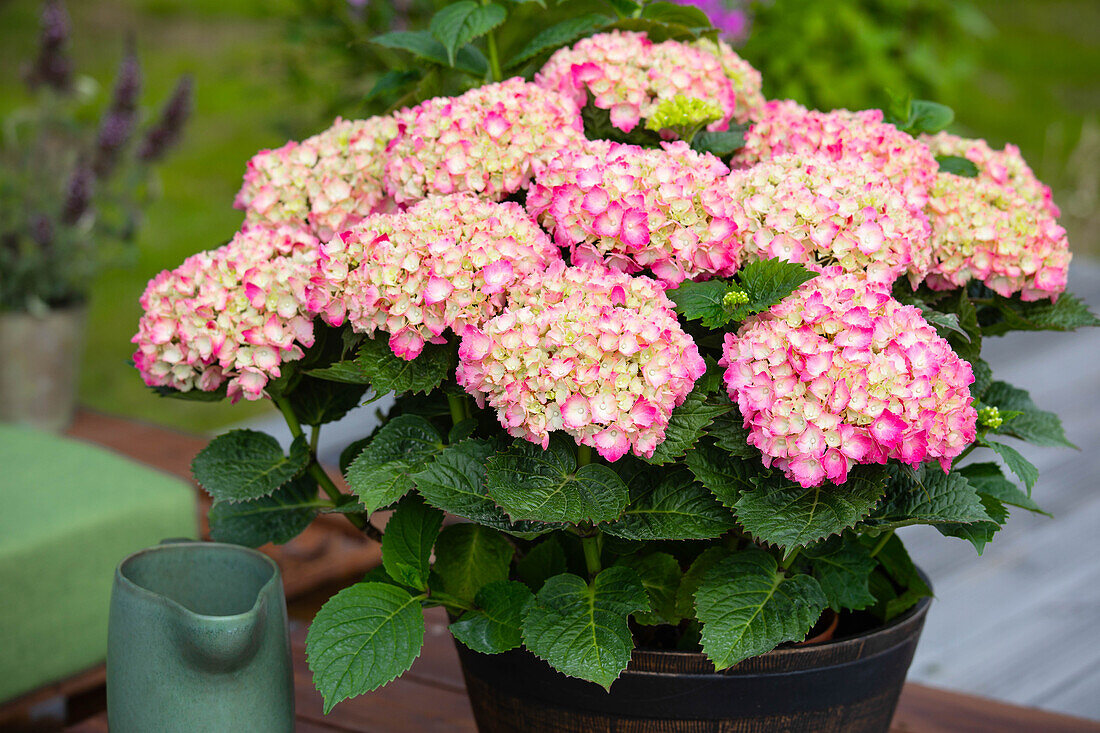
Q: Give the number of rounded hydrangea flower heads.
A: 11